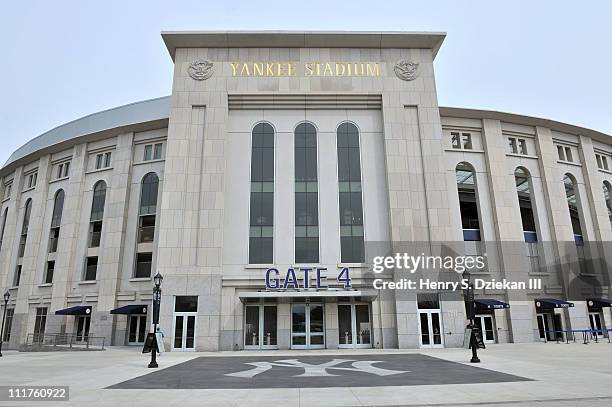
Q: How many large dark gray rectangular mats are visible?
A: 1